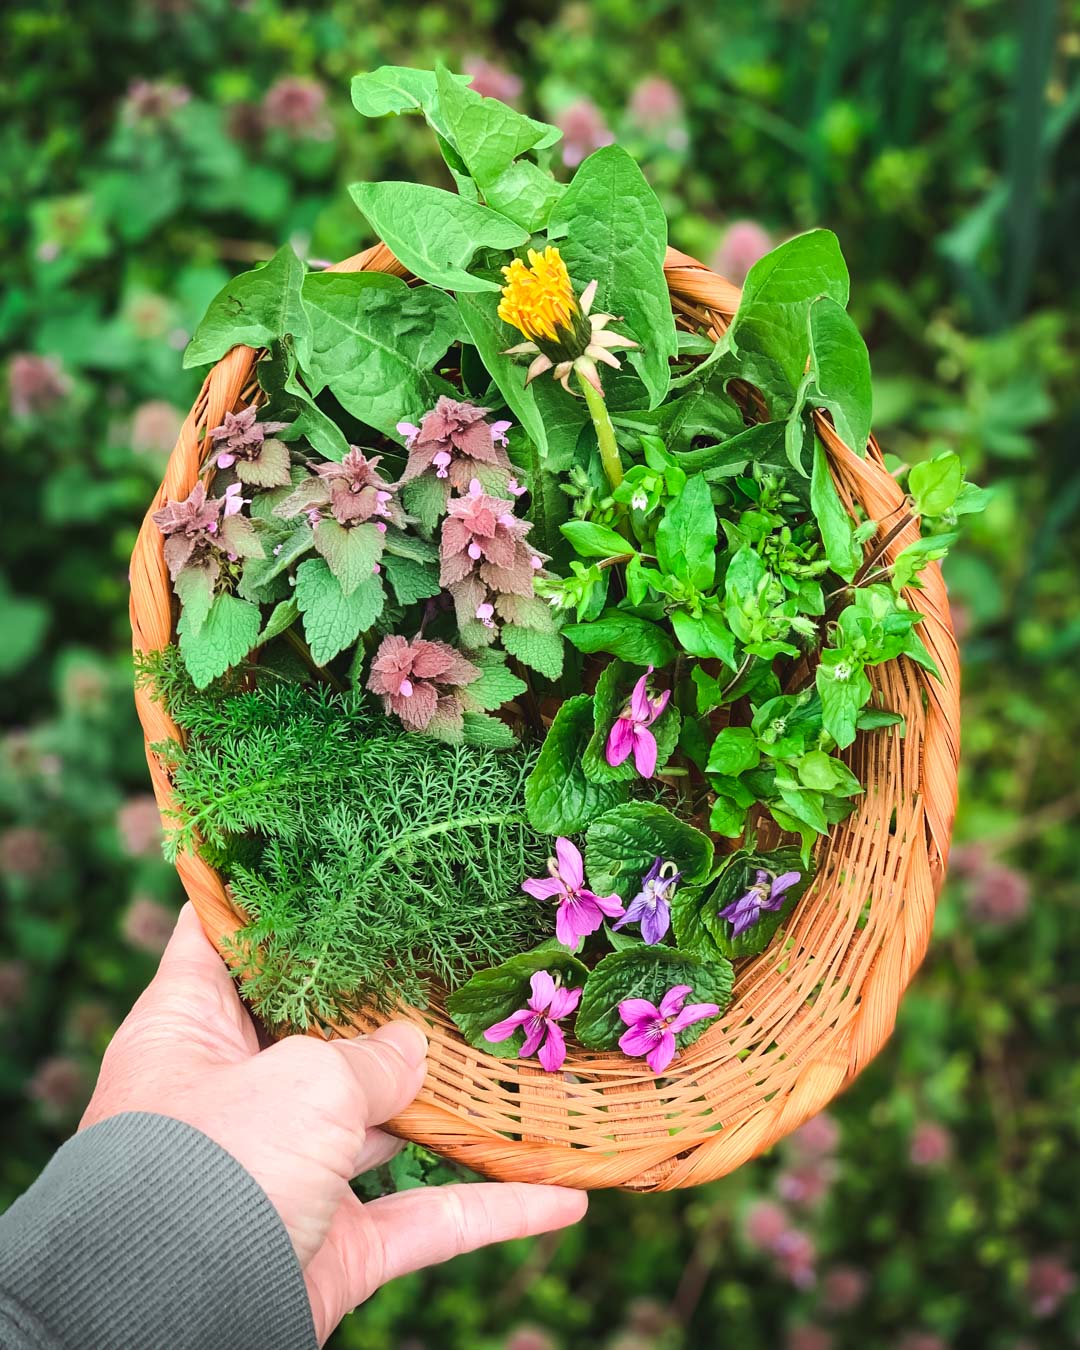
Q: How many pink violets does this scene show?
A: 4